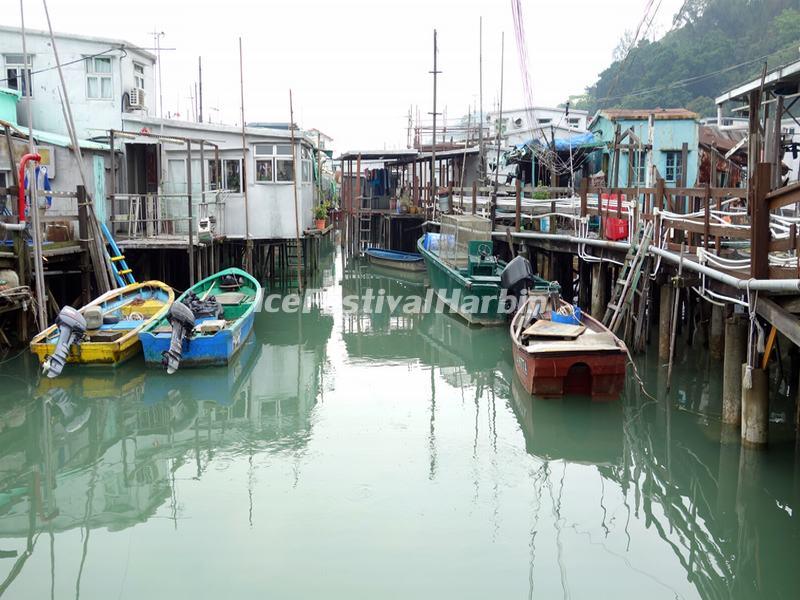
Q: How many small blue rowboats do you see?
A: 1